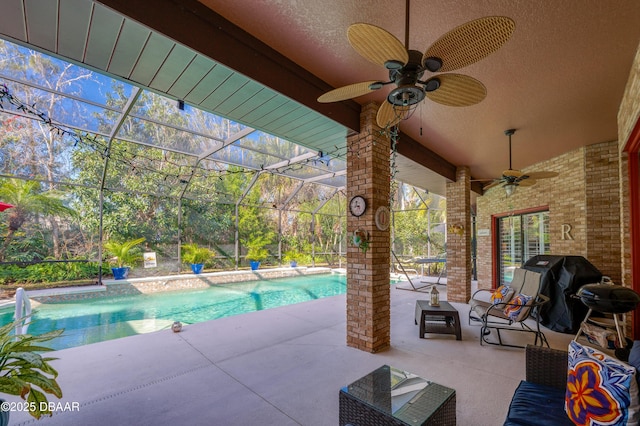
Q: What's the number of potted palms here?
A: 4